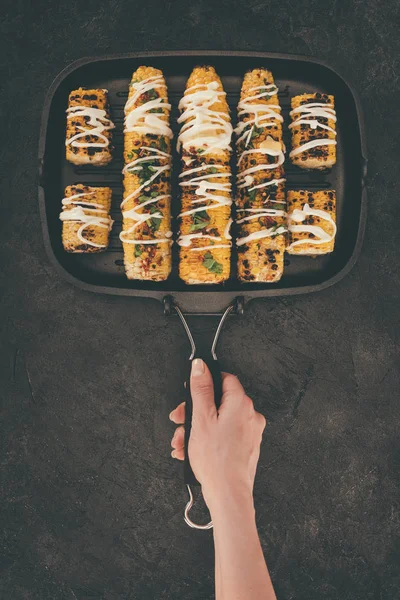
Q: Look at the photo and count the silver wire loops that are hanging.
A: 1